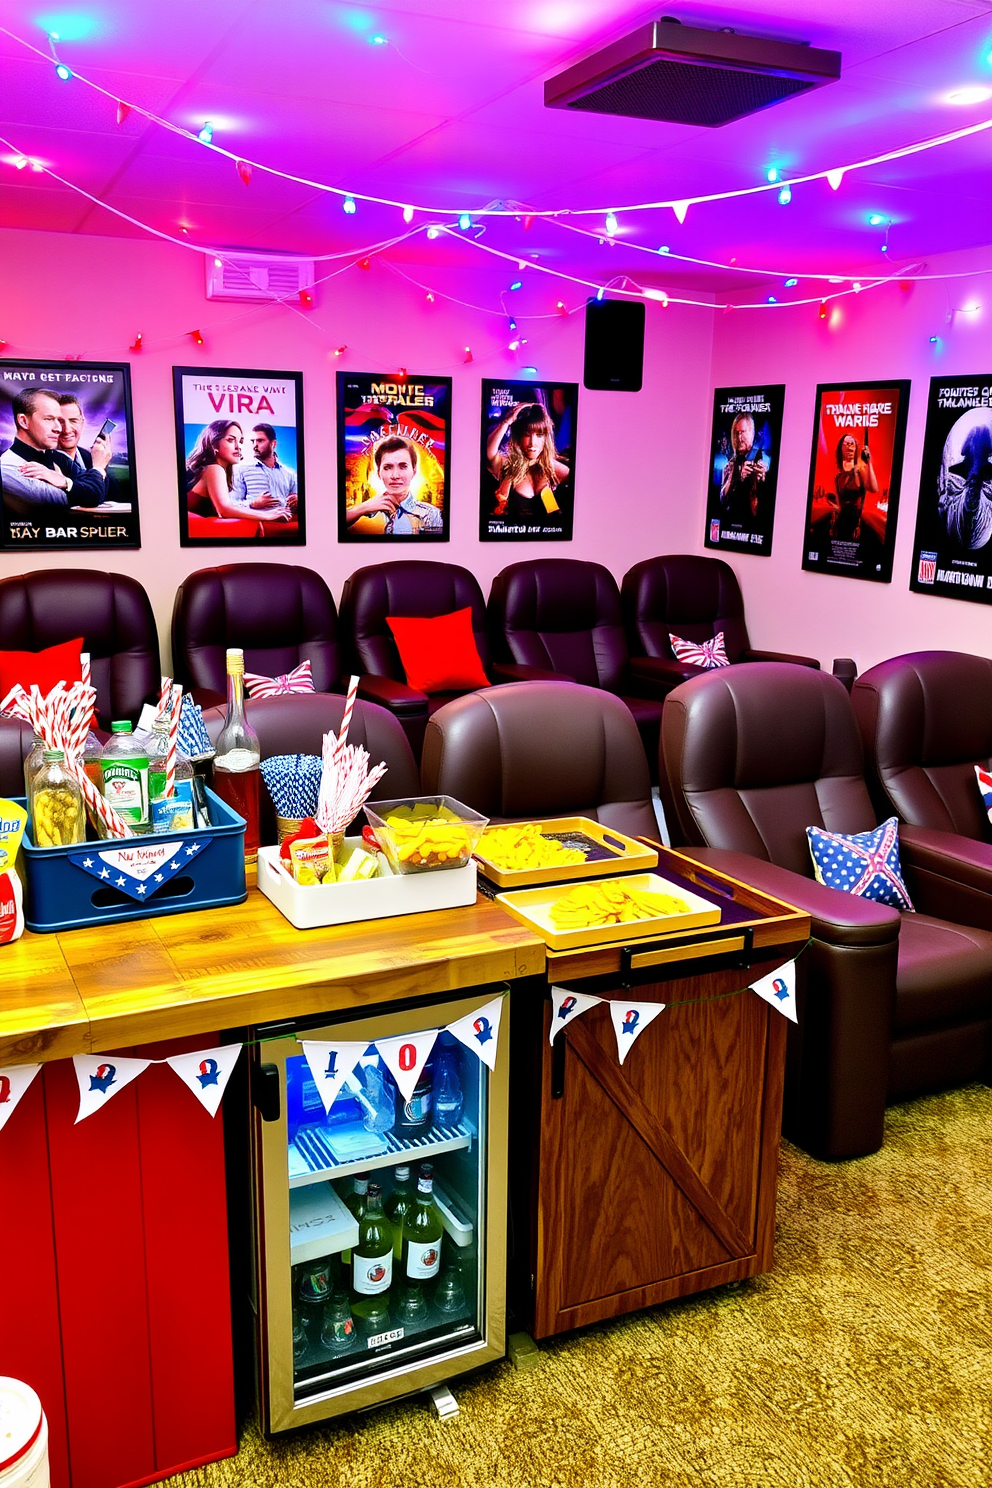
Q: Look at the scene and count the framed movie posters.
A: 7